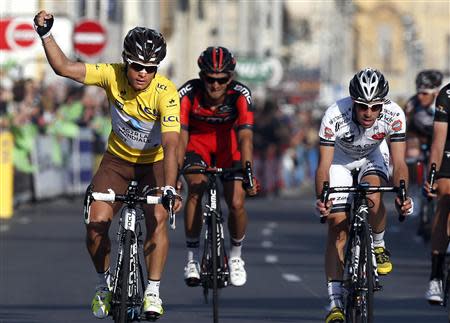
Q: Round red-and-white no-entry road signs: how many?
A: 2